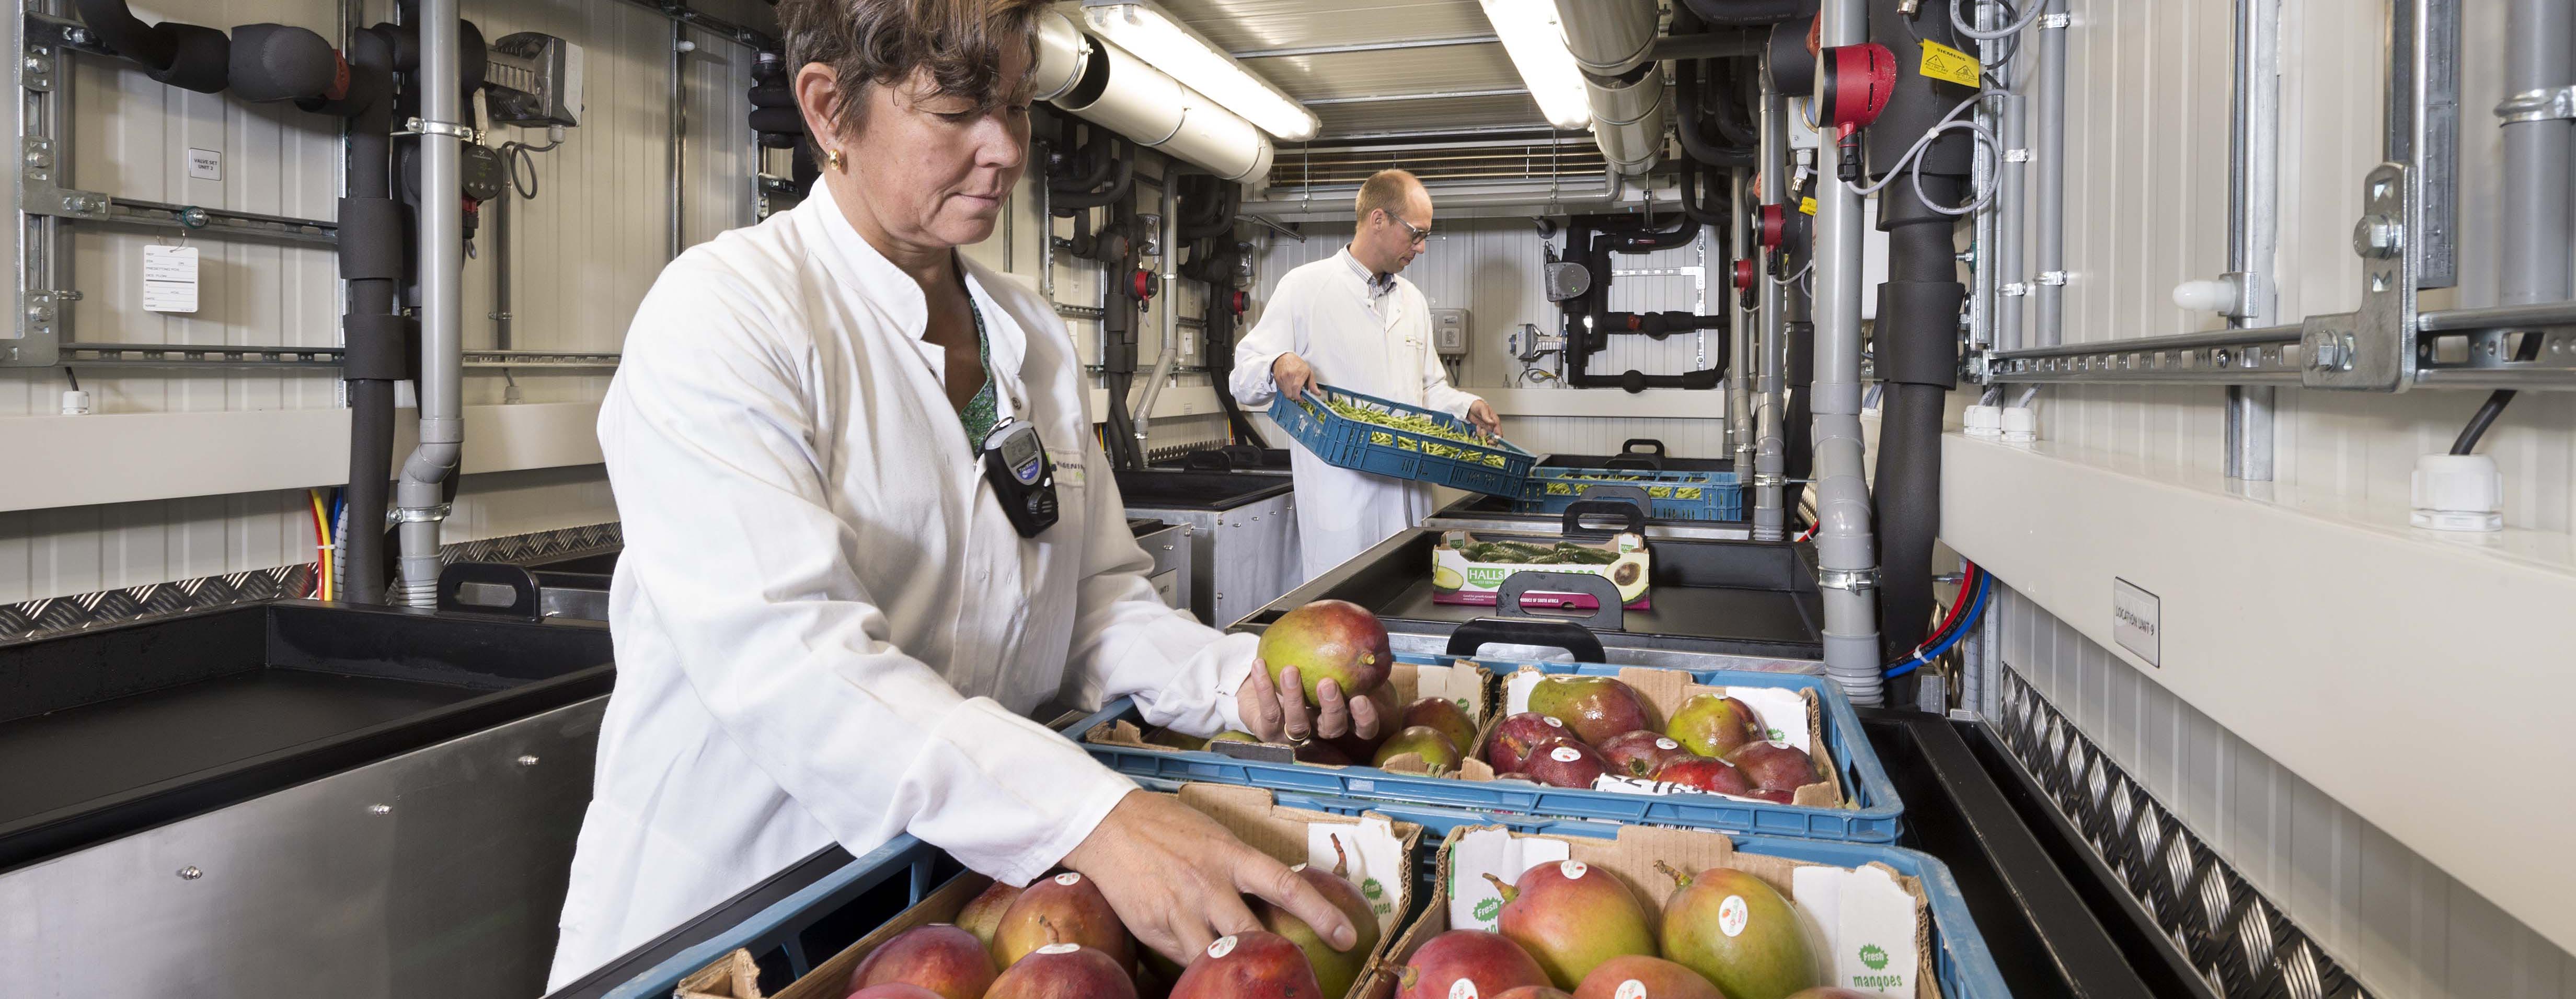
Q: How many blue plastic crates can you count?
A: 4